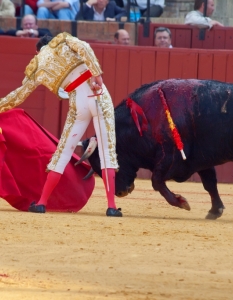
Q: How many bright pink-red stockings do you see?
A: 2